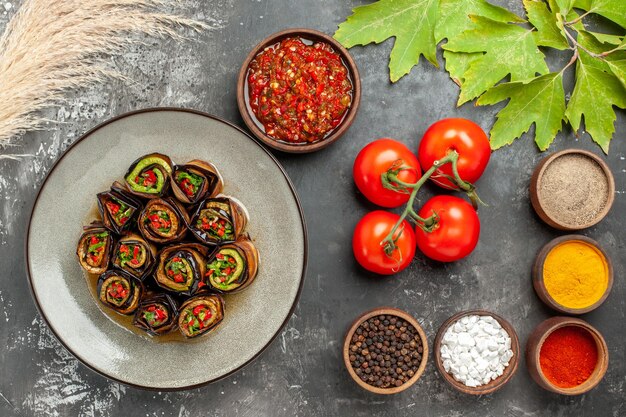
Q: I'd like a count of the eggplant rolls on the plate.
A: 12